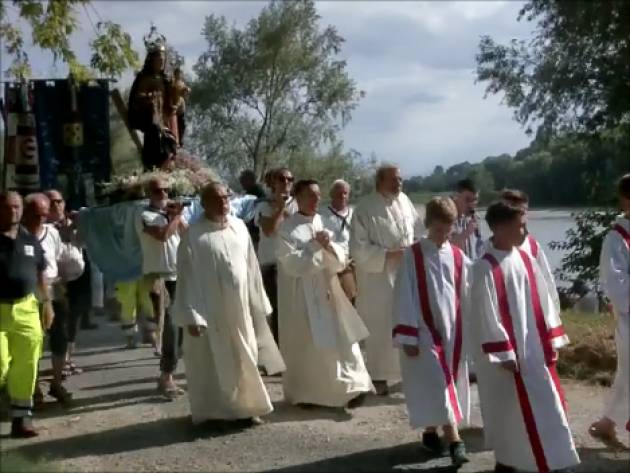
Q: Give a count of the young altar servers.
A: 4